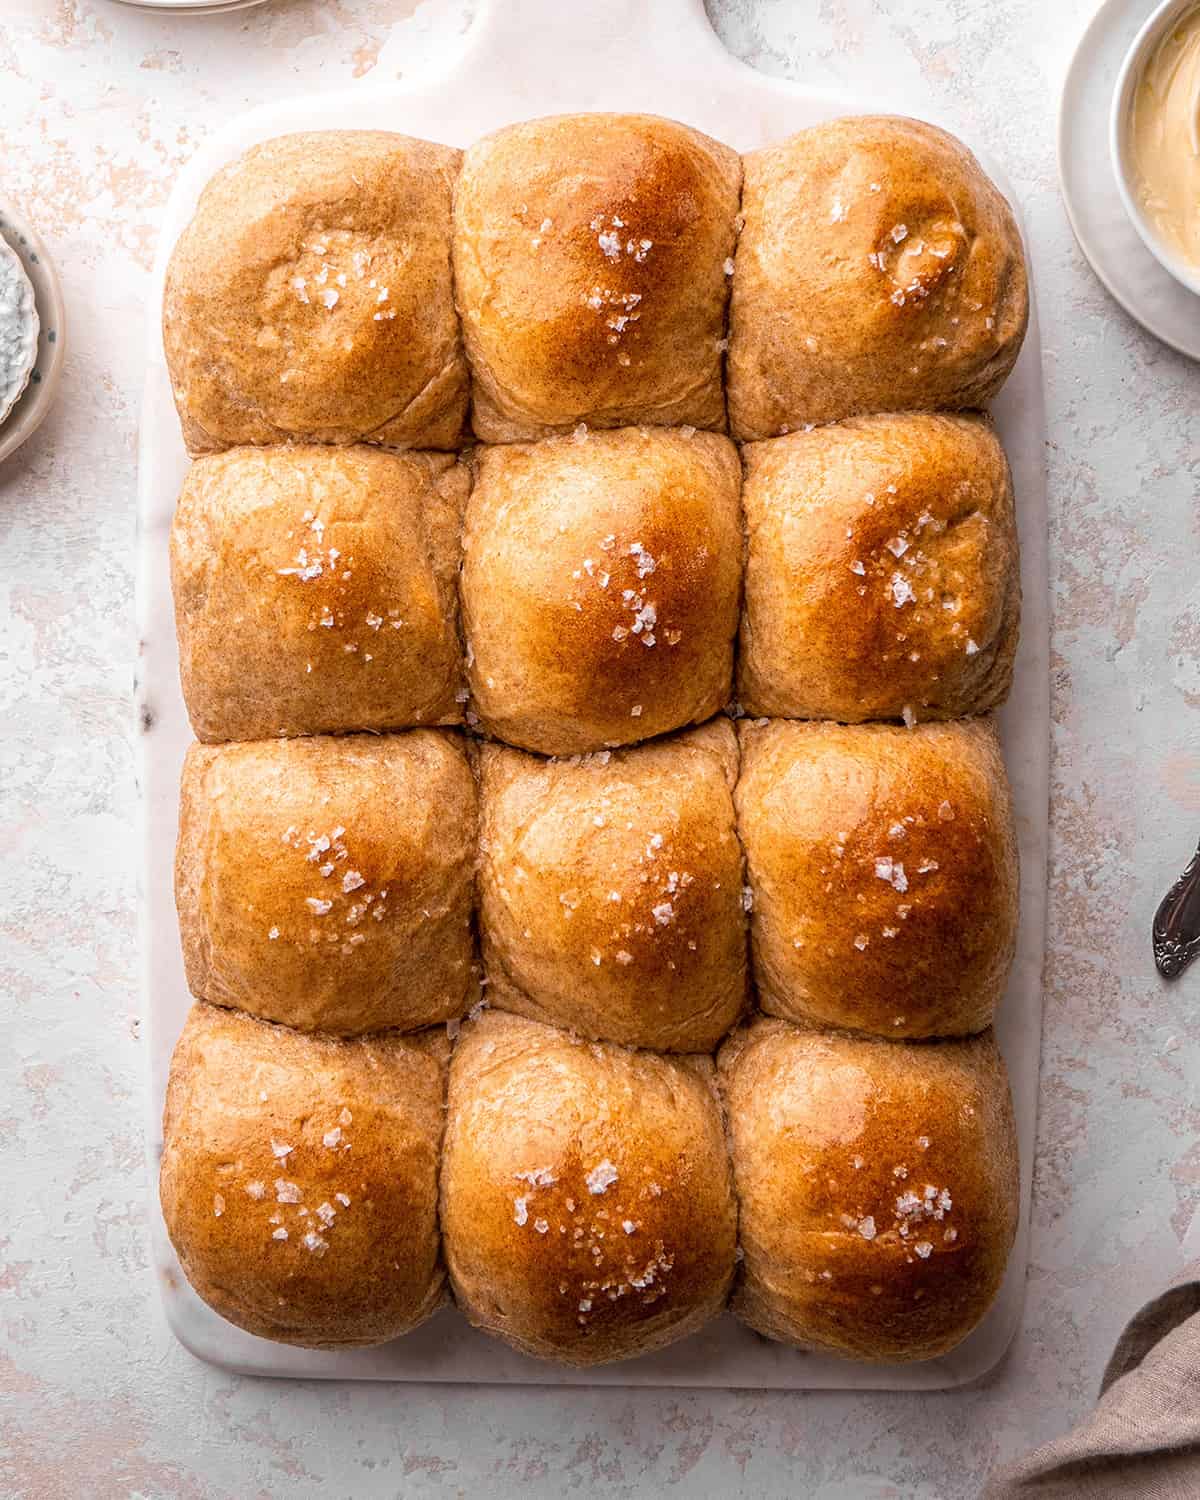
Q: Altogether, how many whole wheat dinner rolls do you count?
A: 12